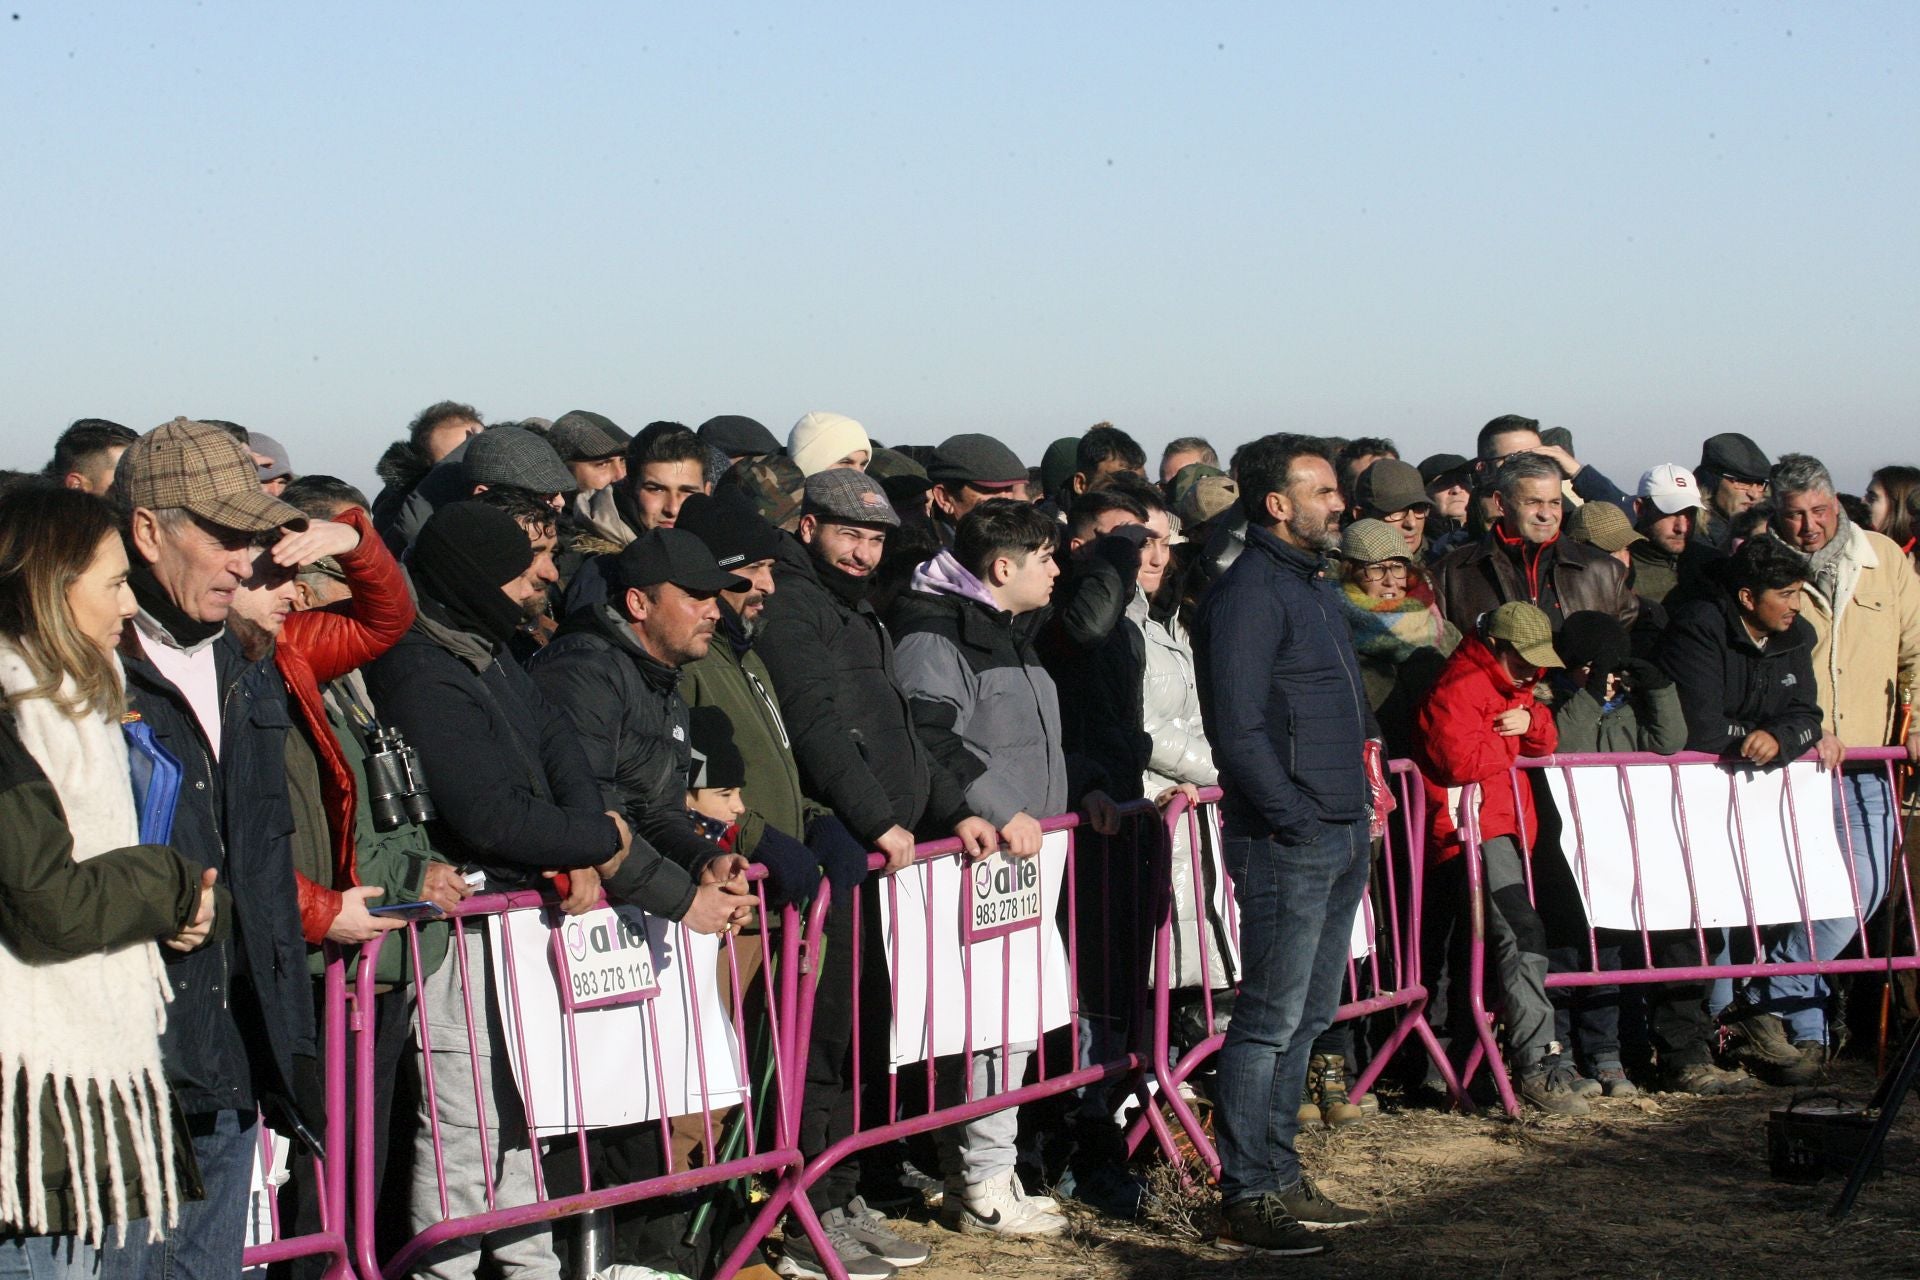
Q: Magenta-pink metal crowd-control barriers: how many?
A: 5